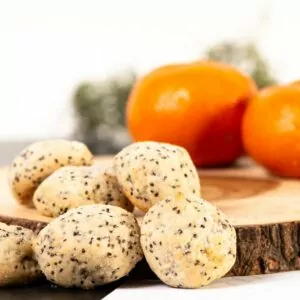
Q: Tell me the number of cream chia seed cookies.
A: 6